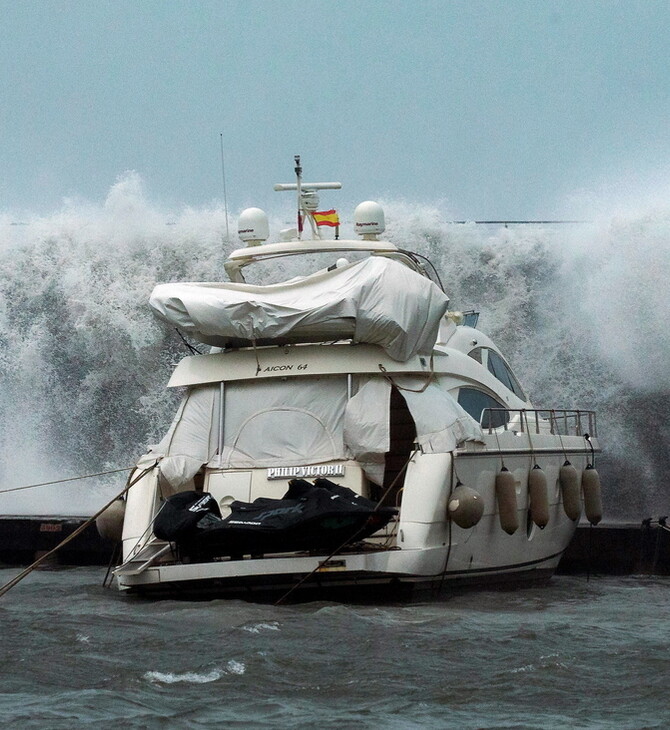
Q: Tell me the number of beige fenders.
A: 6